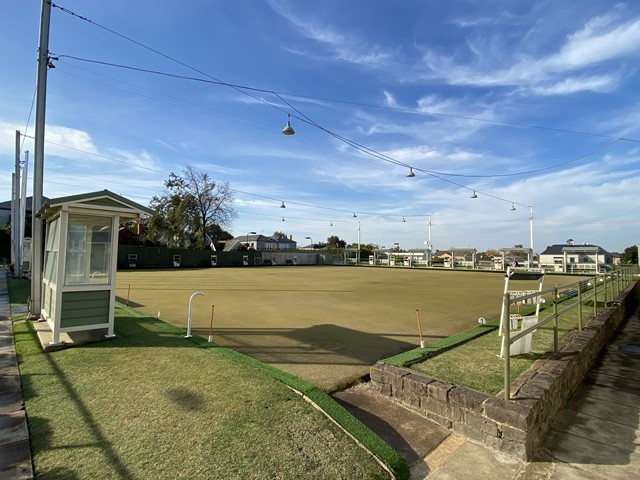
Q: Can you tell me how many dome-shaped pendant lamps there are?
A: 9